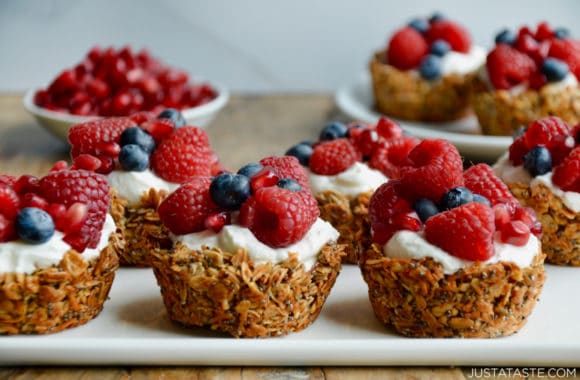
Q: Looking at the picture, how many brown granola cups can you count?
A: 8